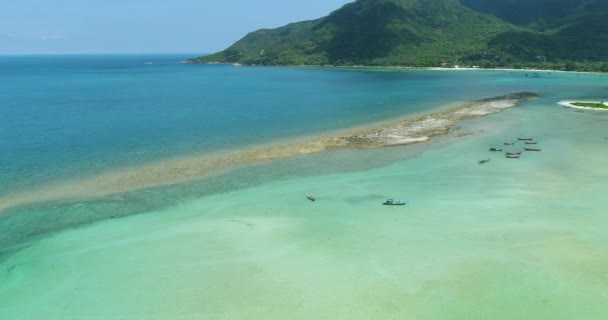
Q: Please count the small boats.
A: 10